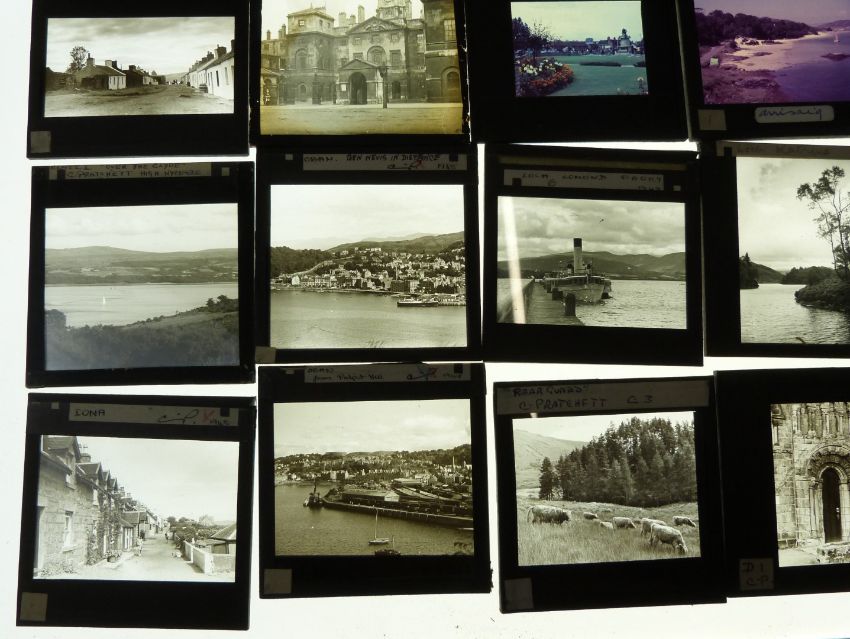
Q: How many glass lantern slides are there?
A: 12